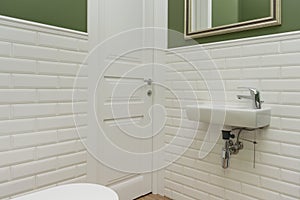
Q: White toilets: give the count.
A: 1